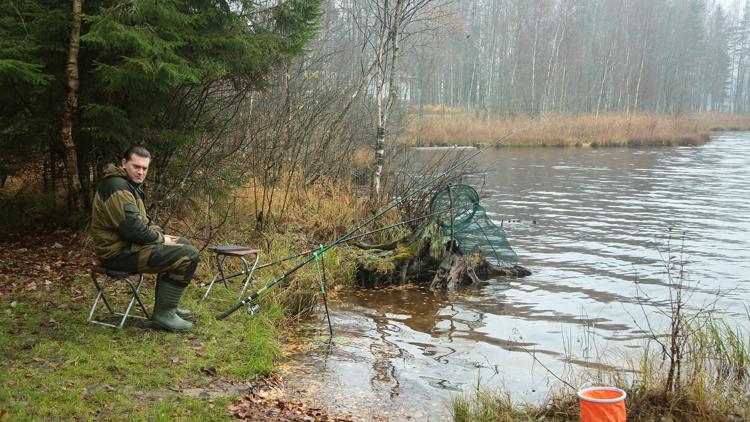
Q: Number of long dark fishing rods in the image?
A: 2